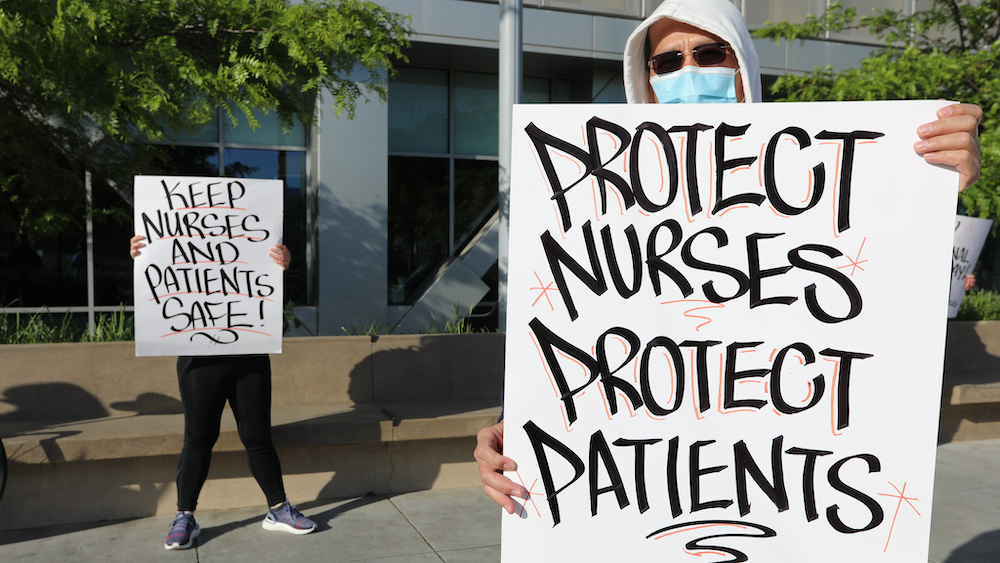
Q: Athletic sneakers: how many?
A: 2